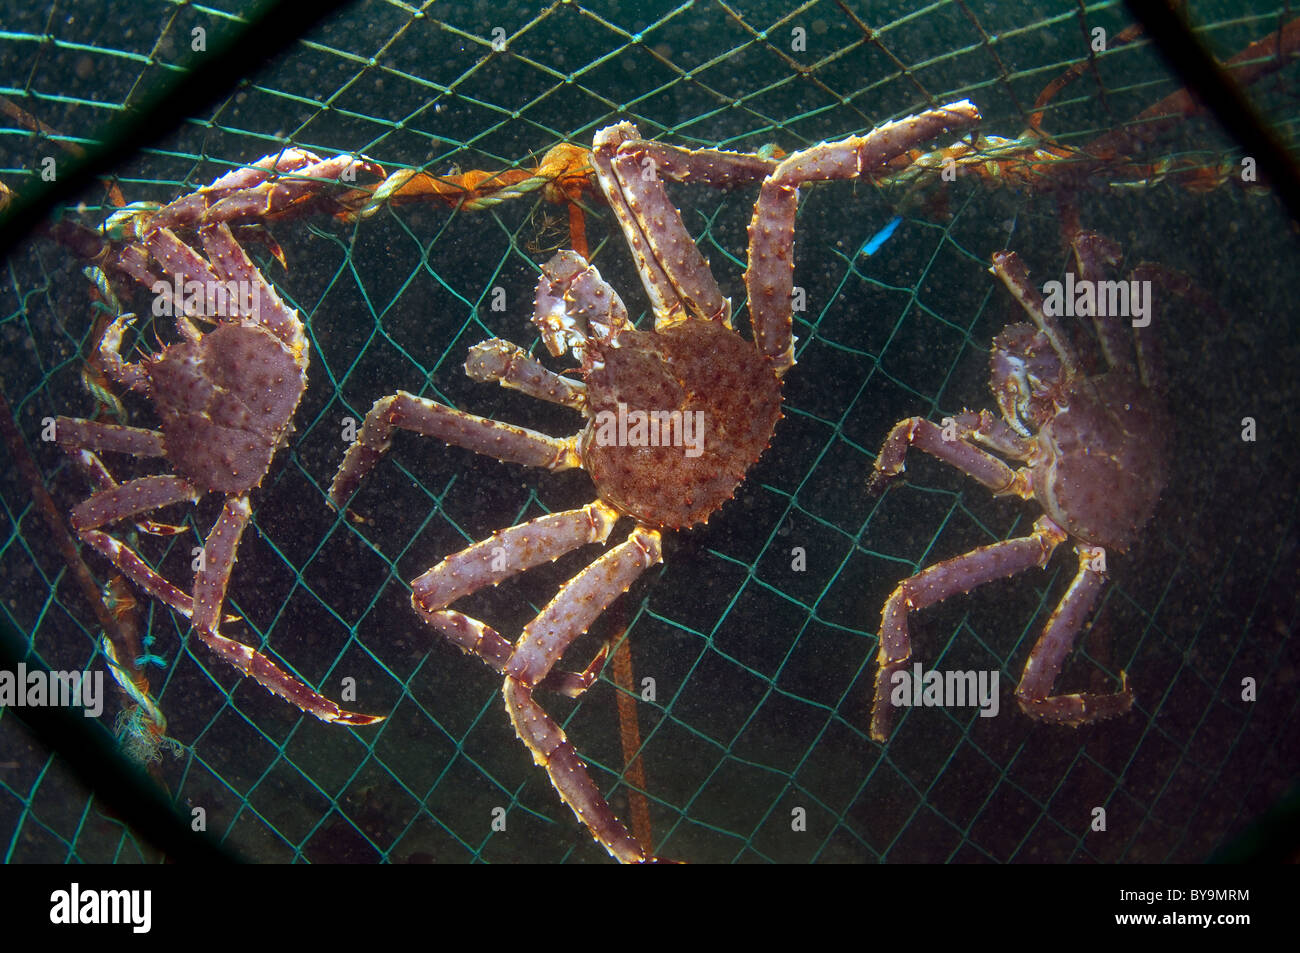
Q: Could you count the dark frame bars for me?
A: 4